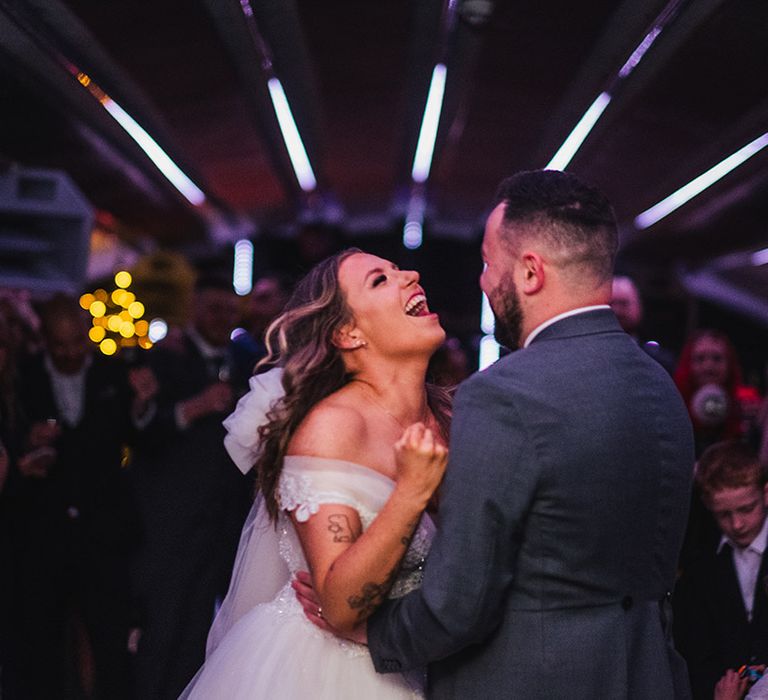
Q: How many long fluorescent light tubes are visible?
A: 5